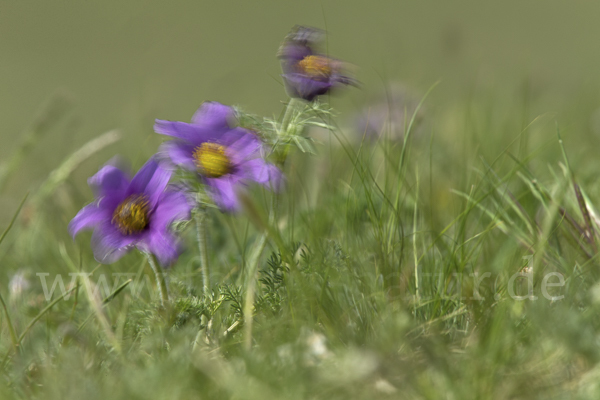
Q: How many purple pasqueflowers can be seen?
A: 3